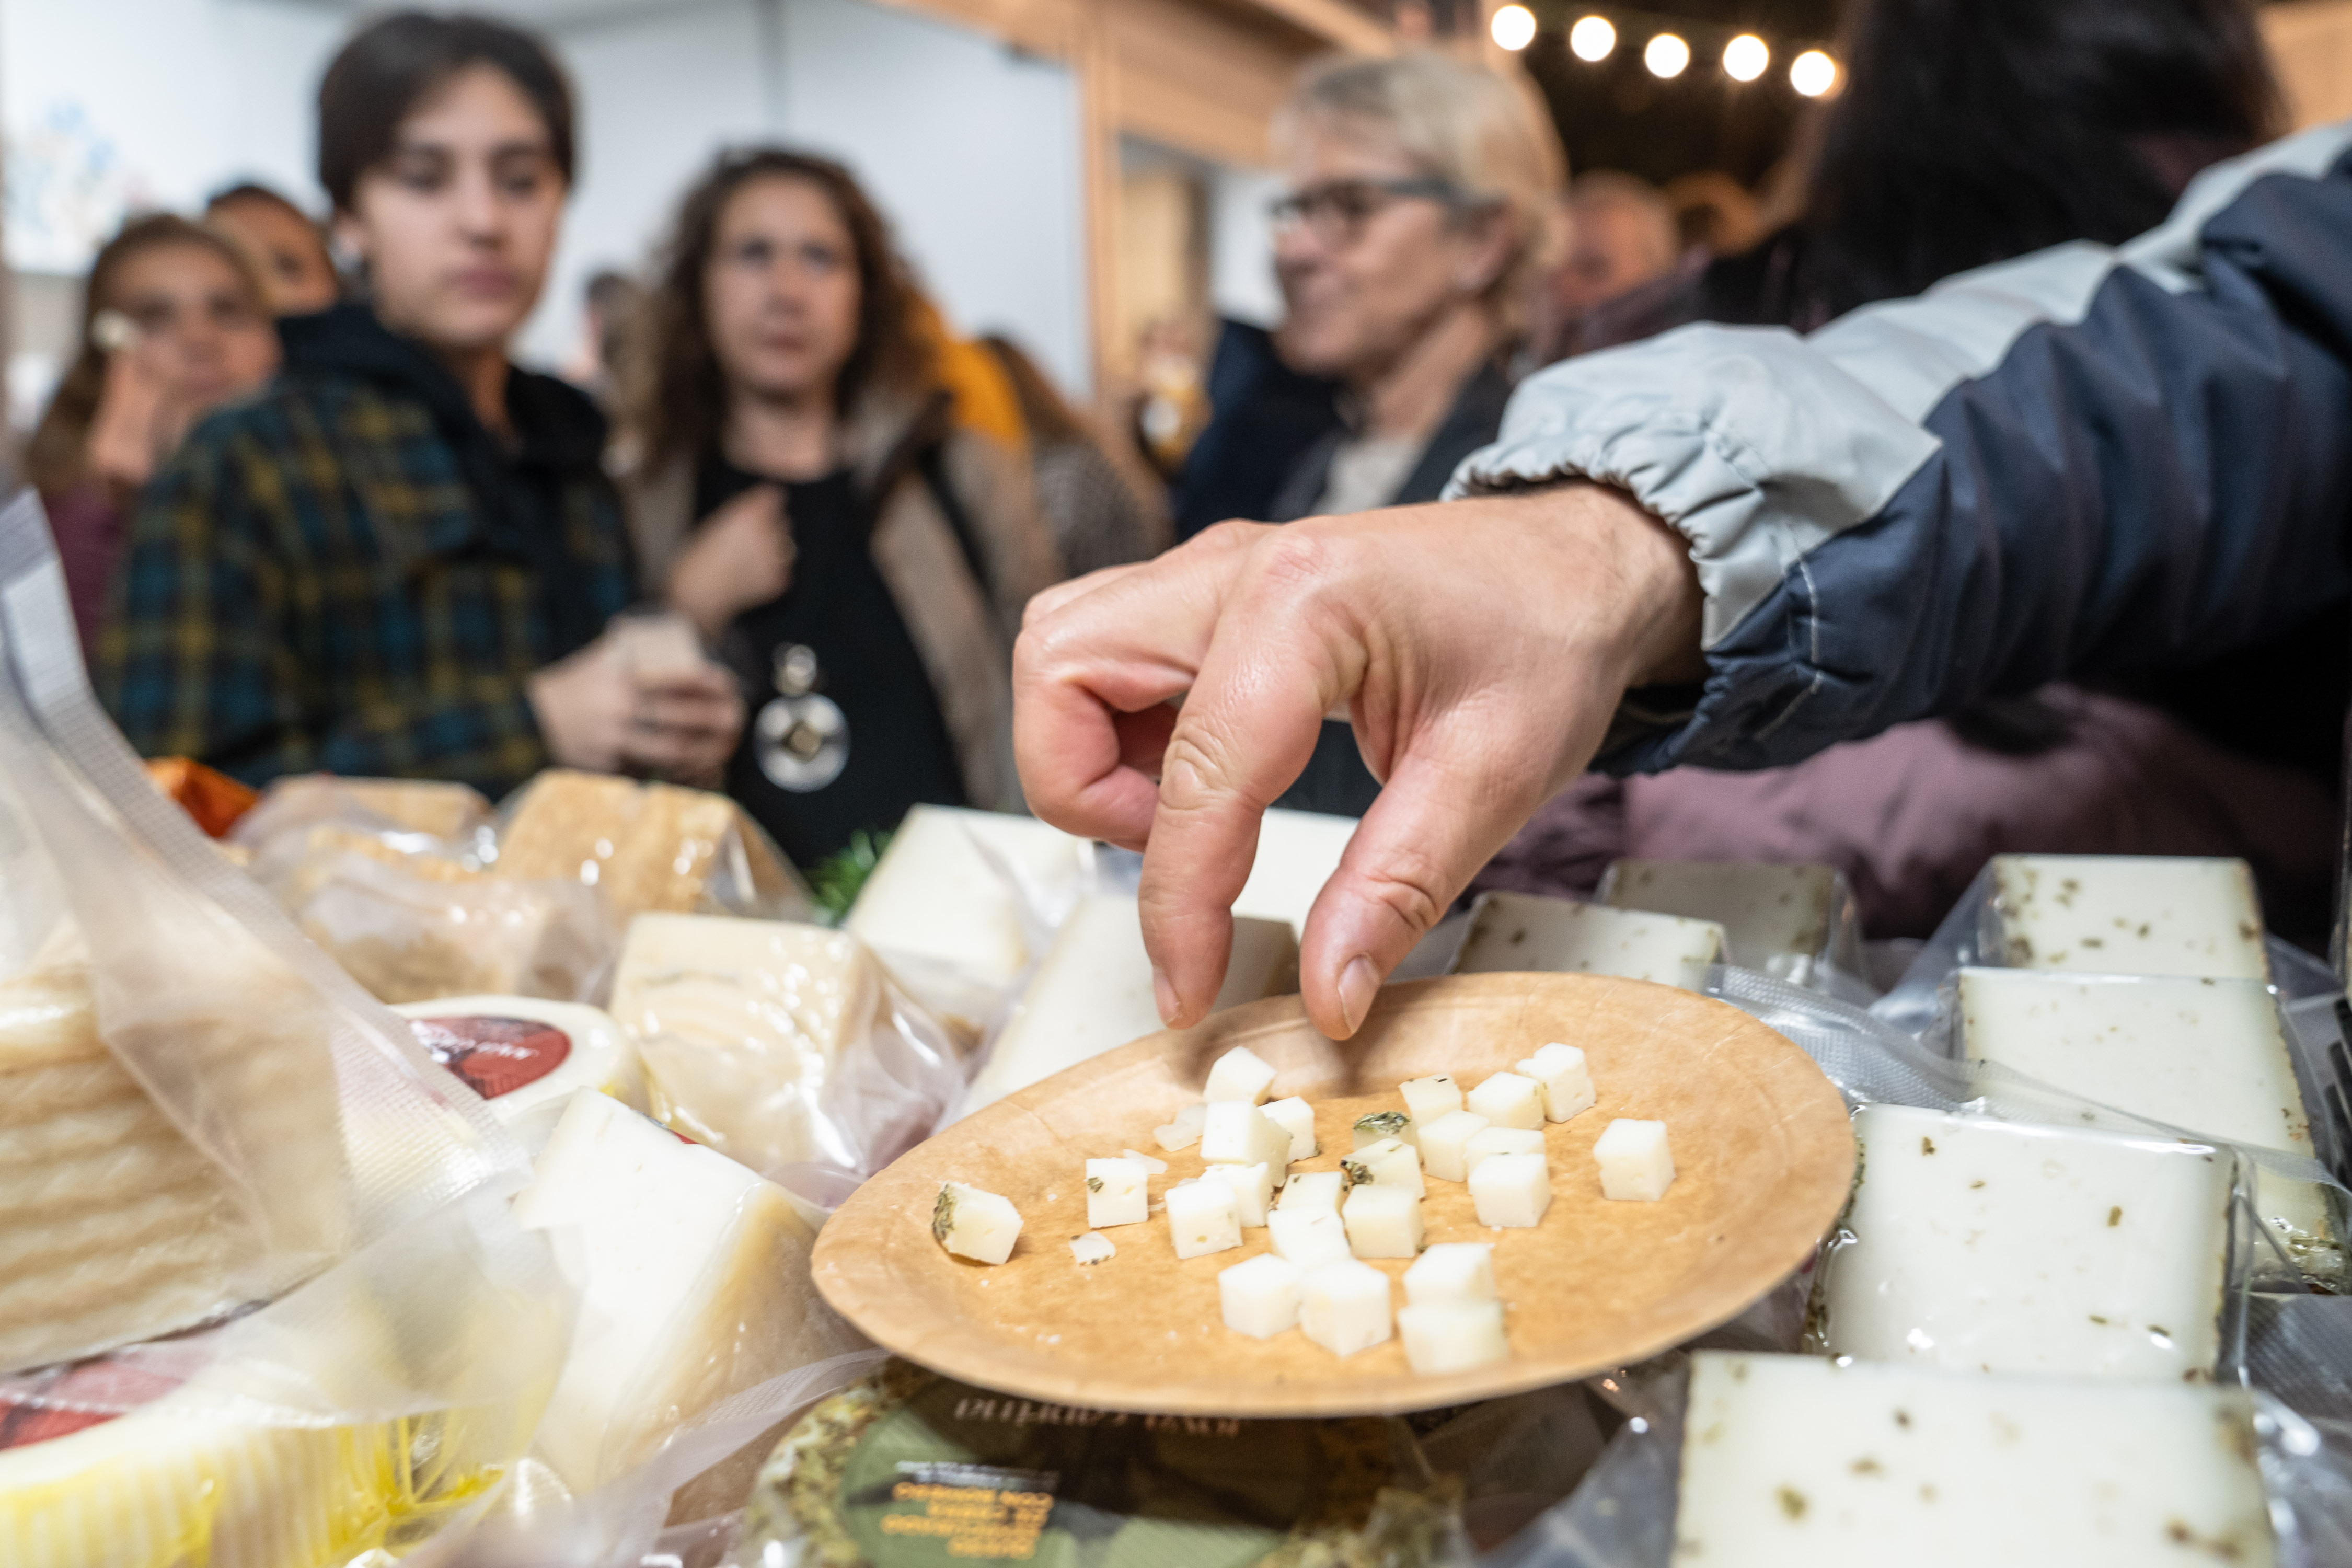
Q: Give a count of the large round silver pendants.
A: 1